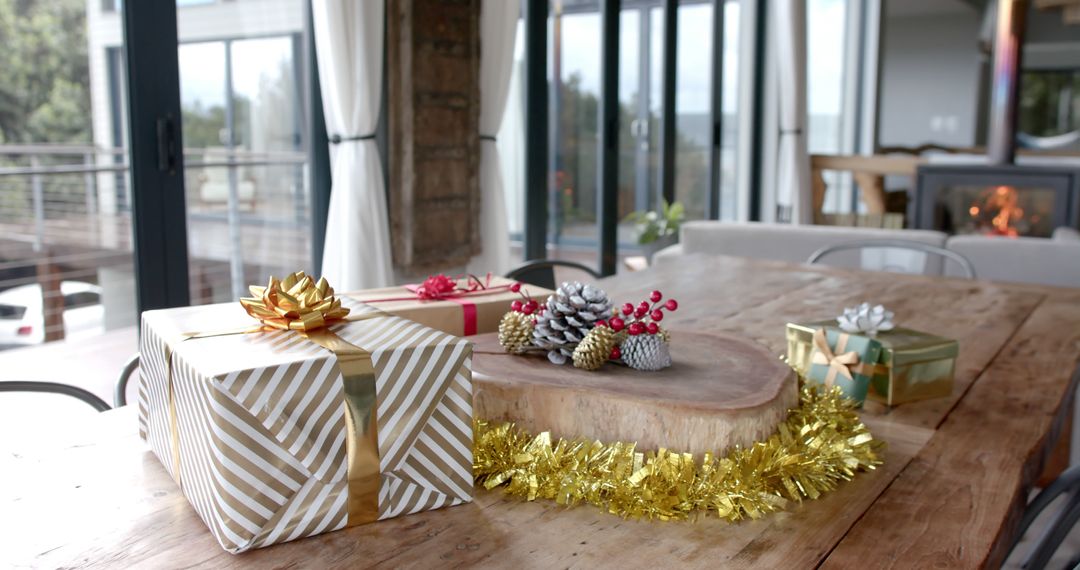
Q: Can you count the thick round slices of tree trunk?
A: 1